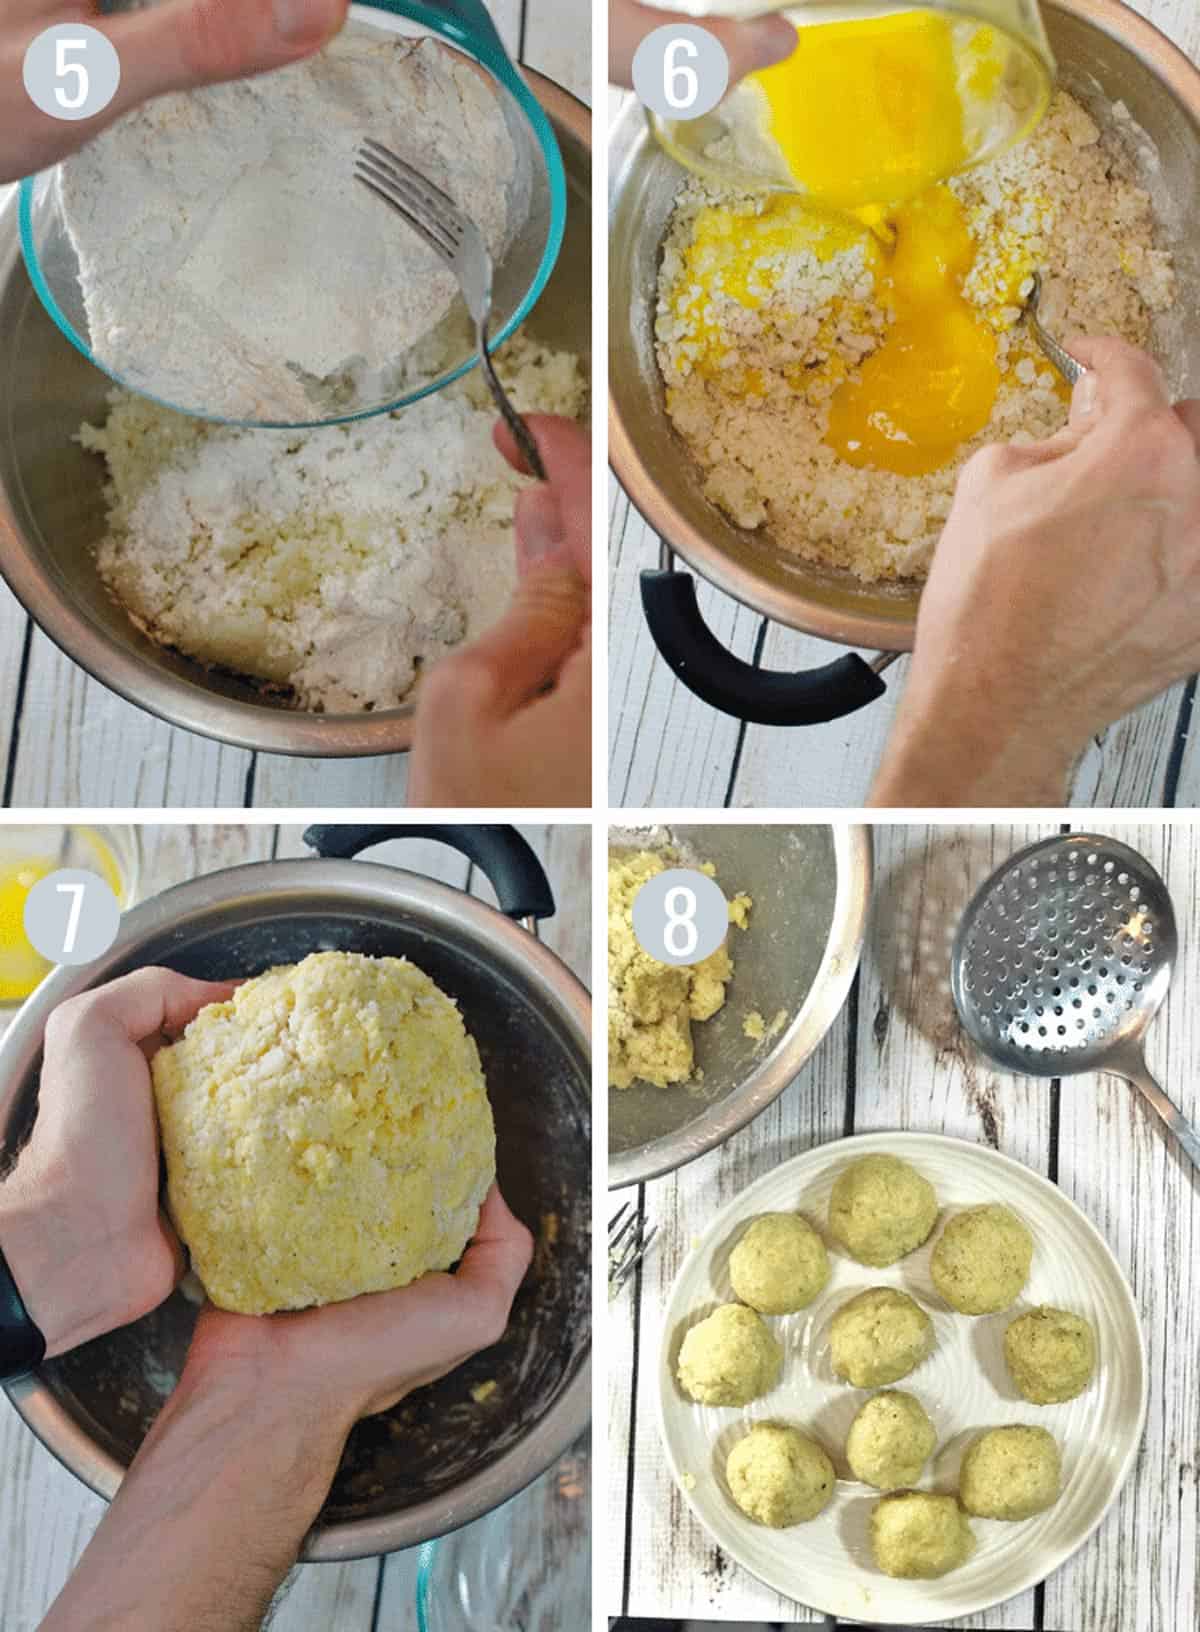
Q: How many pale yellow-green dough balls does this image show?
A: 10